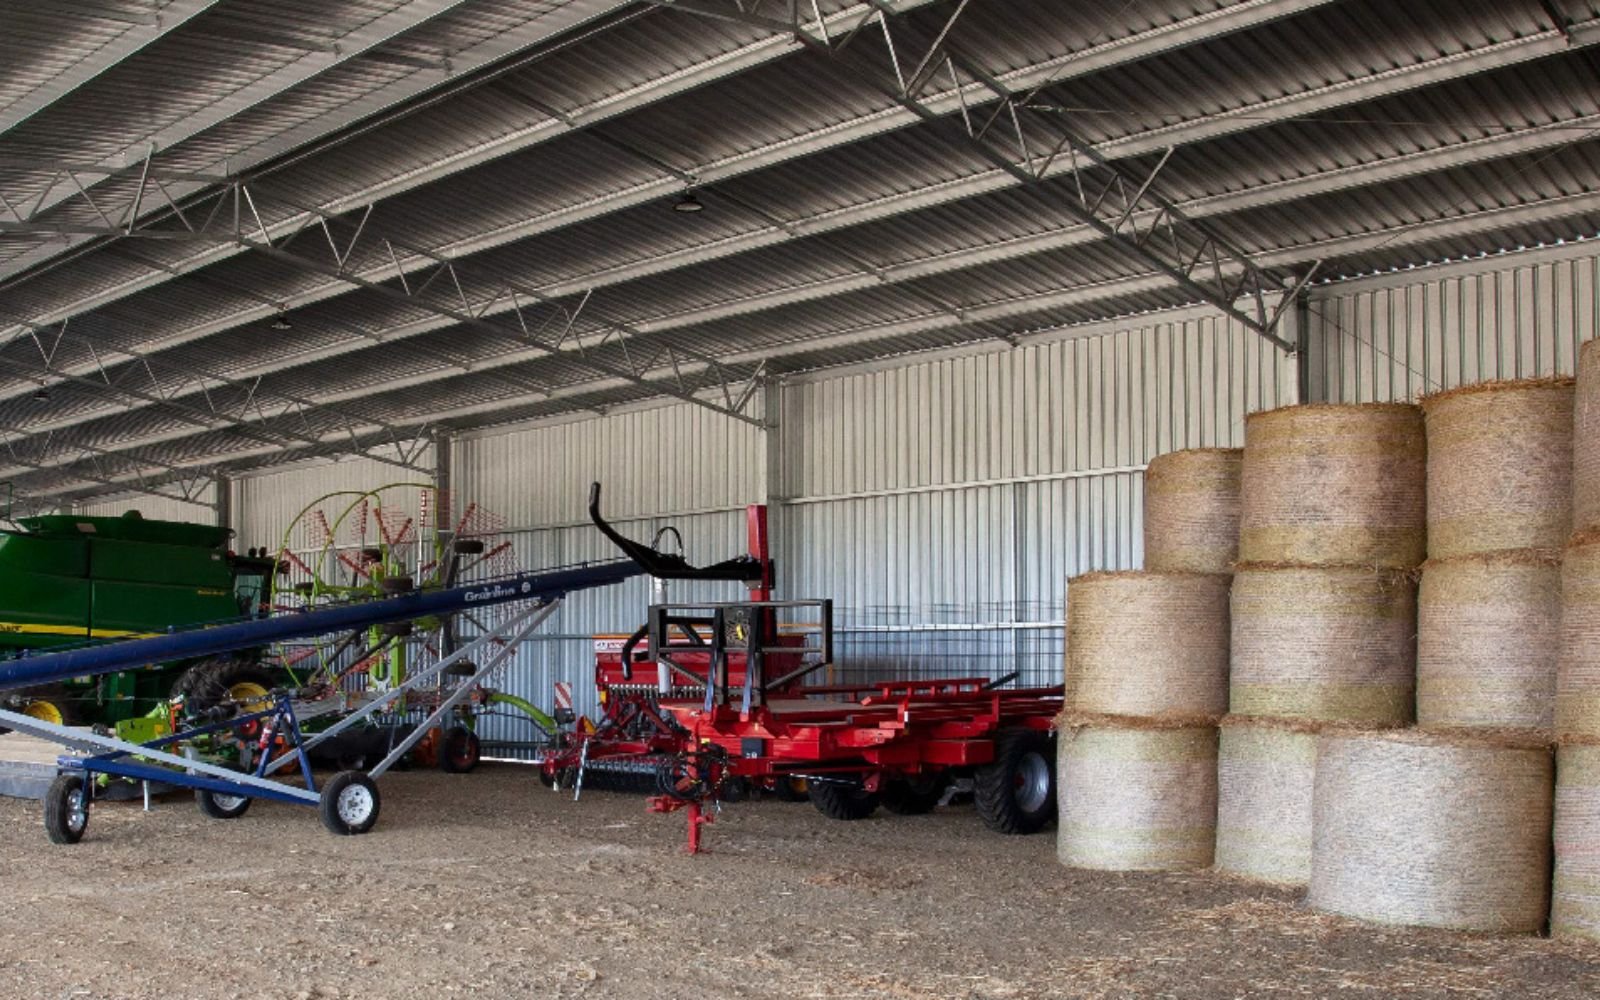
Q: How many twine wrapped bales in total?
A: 12